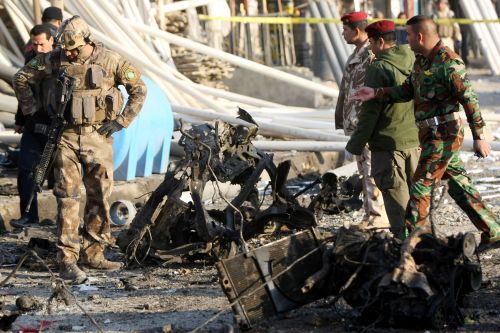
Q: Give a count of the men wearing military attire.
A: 4